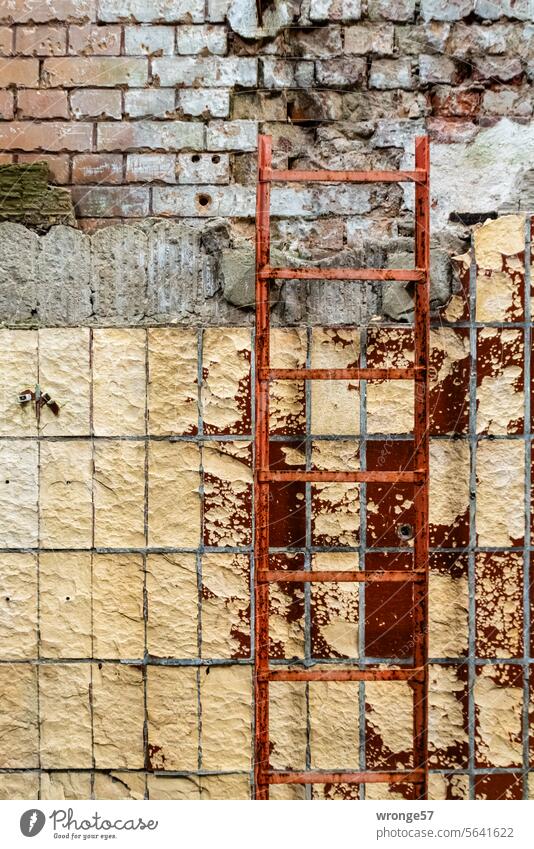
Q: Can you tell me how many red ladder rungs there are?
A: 7